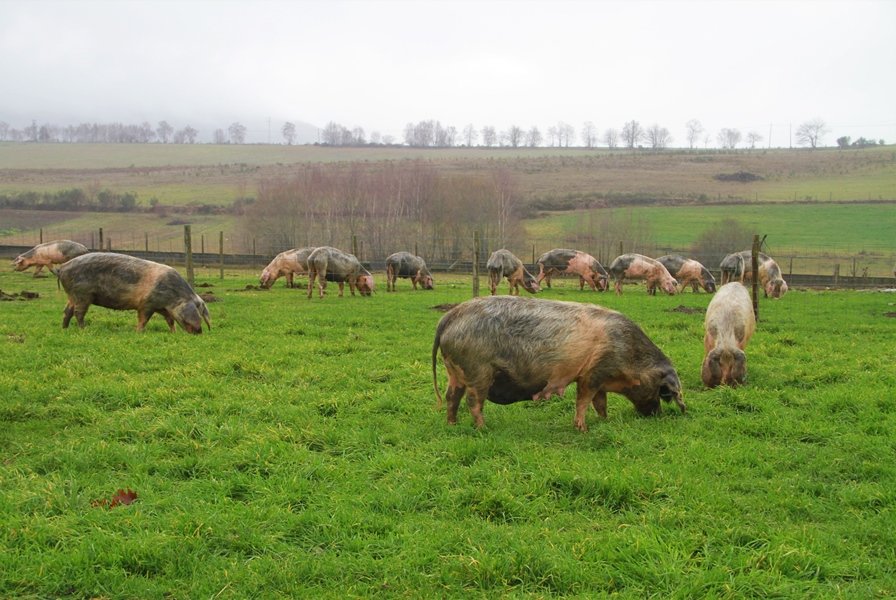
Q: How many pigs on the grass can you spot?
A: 12